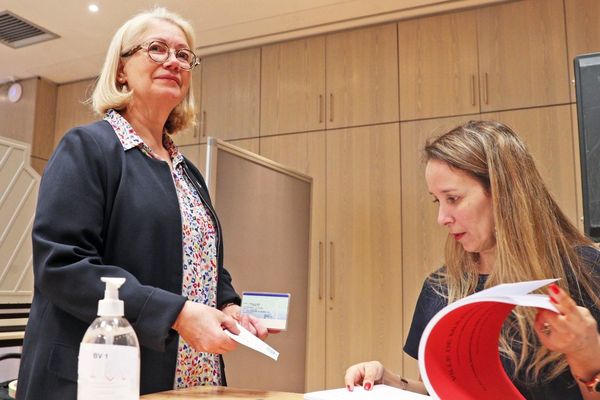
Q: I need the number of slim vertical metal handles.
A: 8